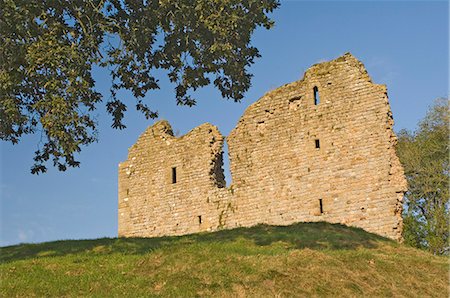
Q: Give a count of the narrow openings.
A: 5